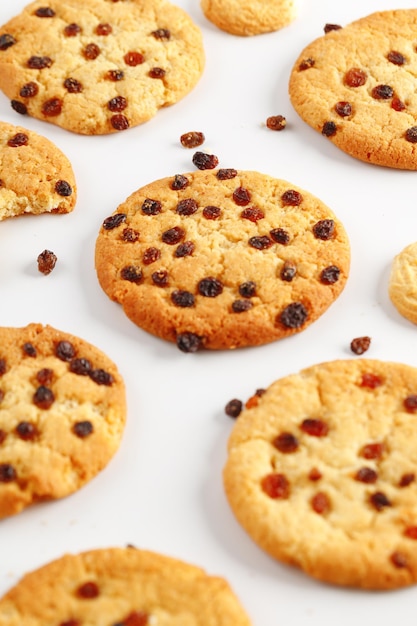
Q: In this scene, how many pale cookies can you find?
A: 2